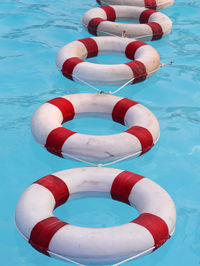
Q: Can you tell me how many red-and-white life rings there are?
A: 5